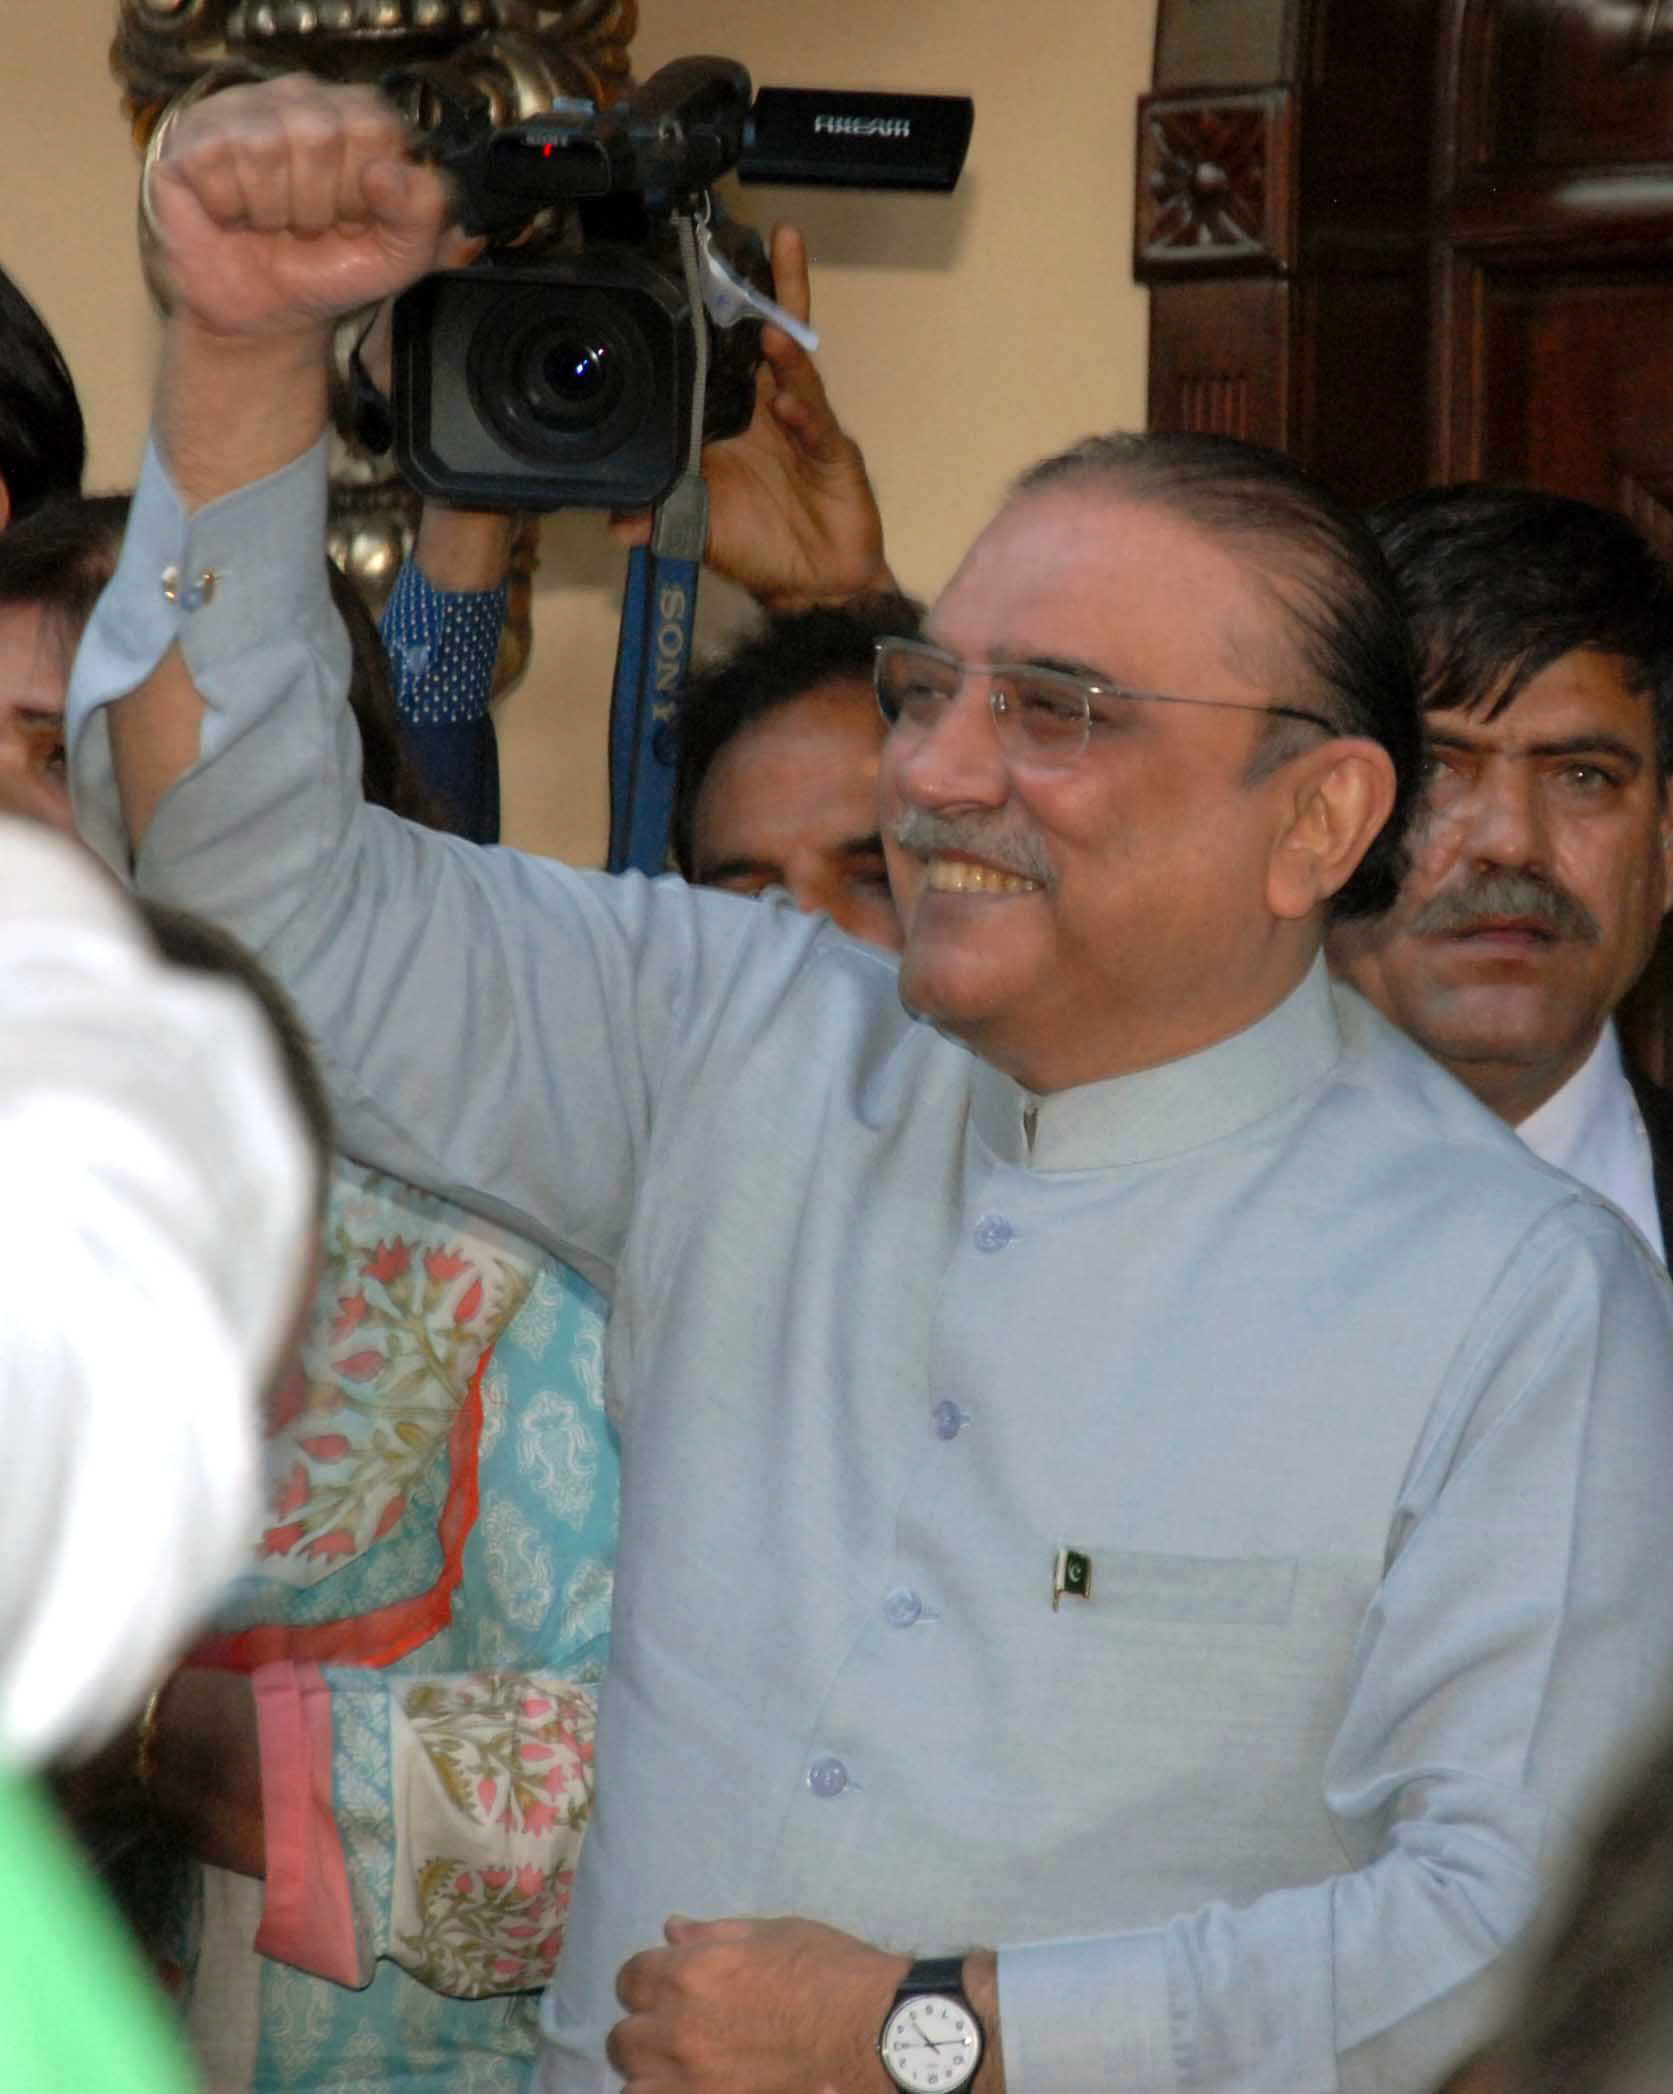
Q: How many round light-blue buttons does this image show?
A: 4